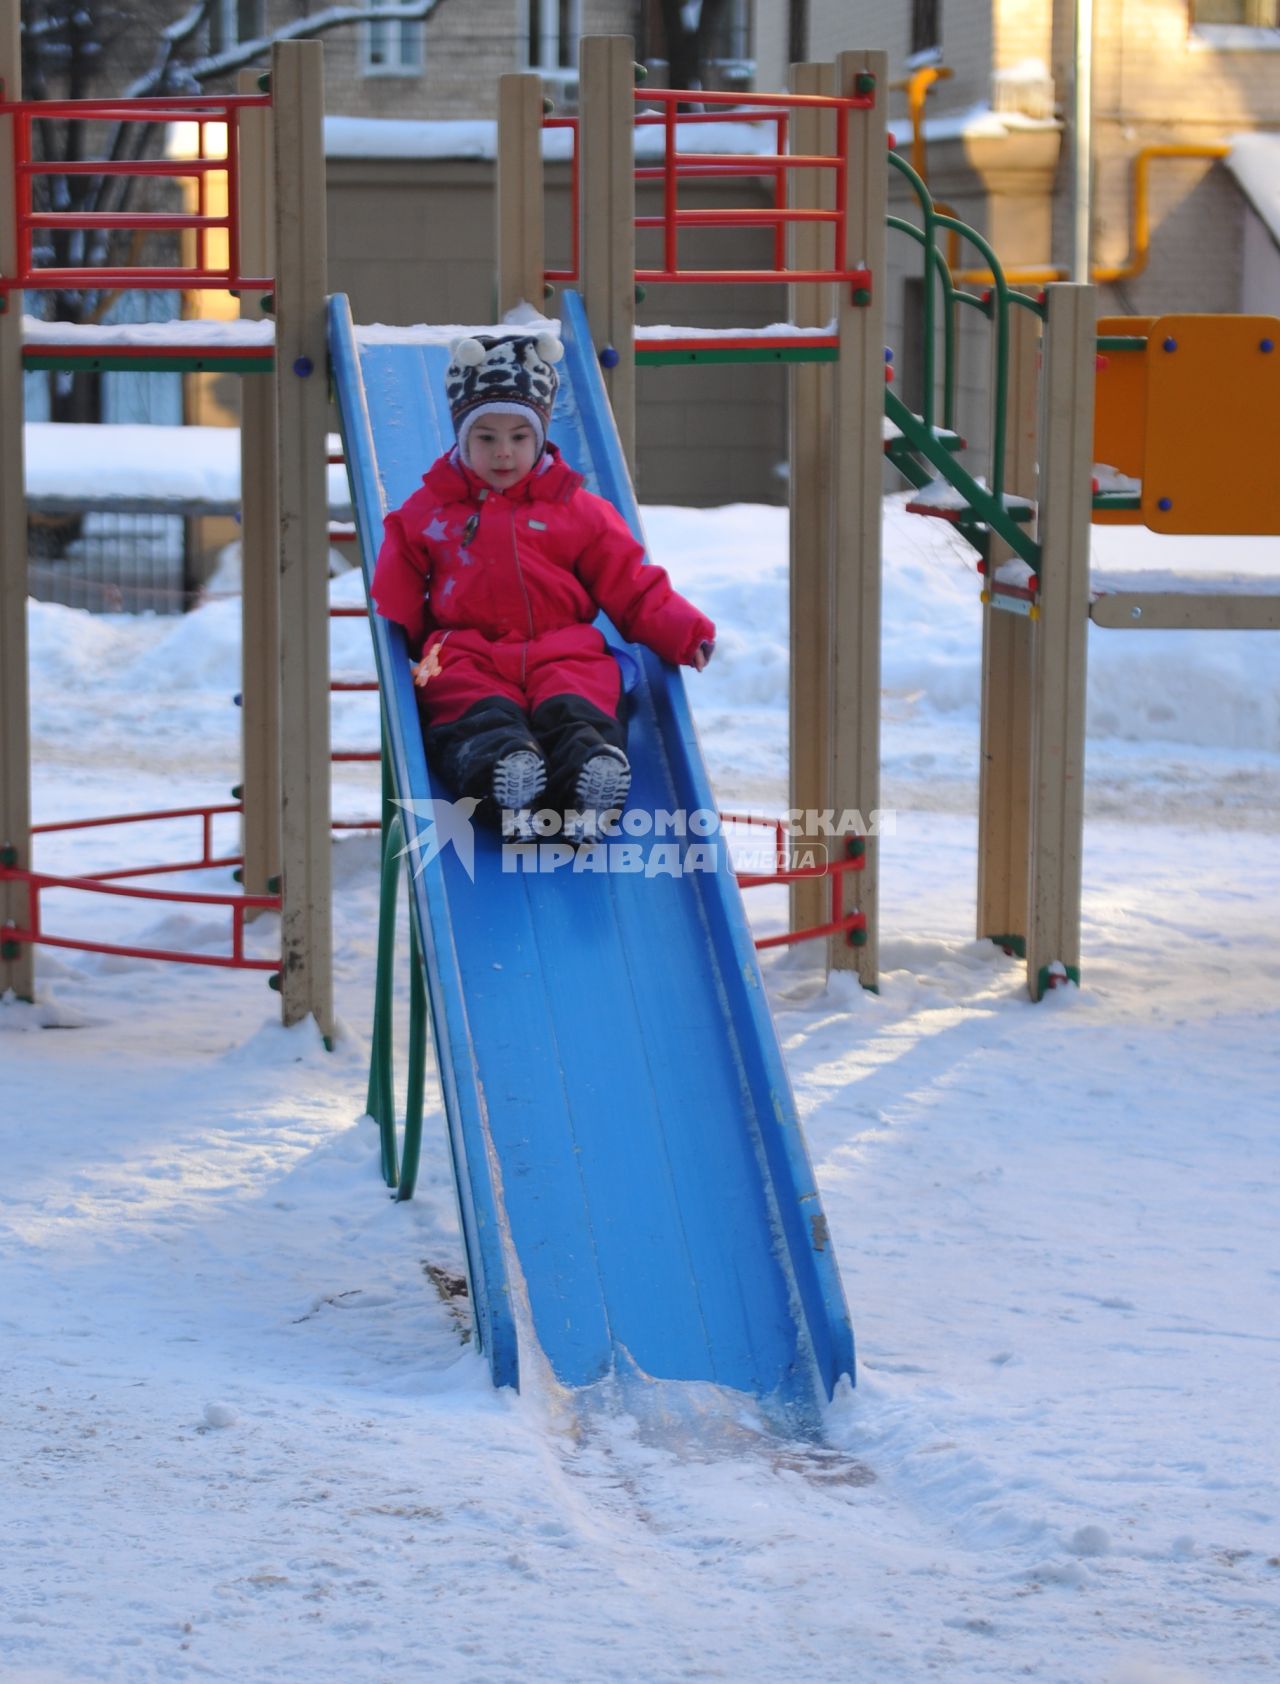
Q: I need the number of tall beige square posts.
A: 9